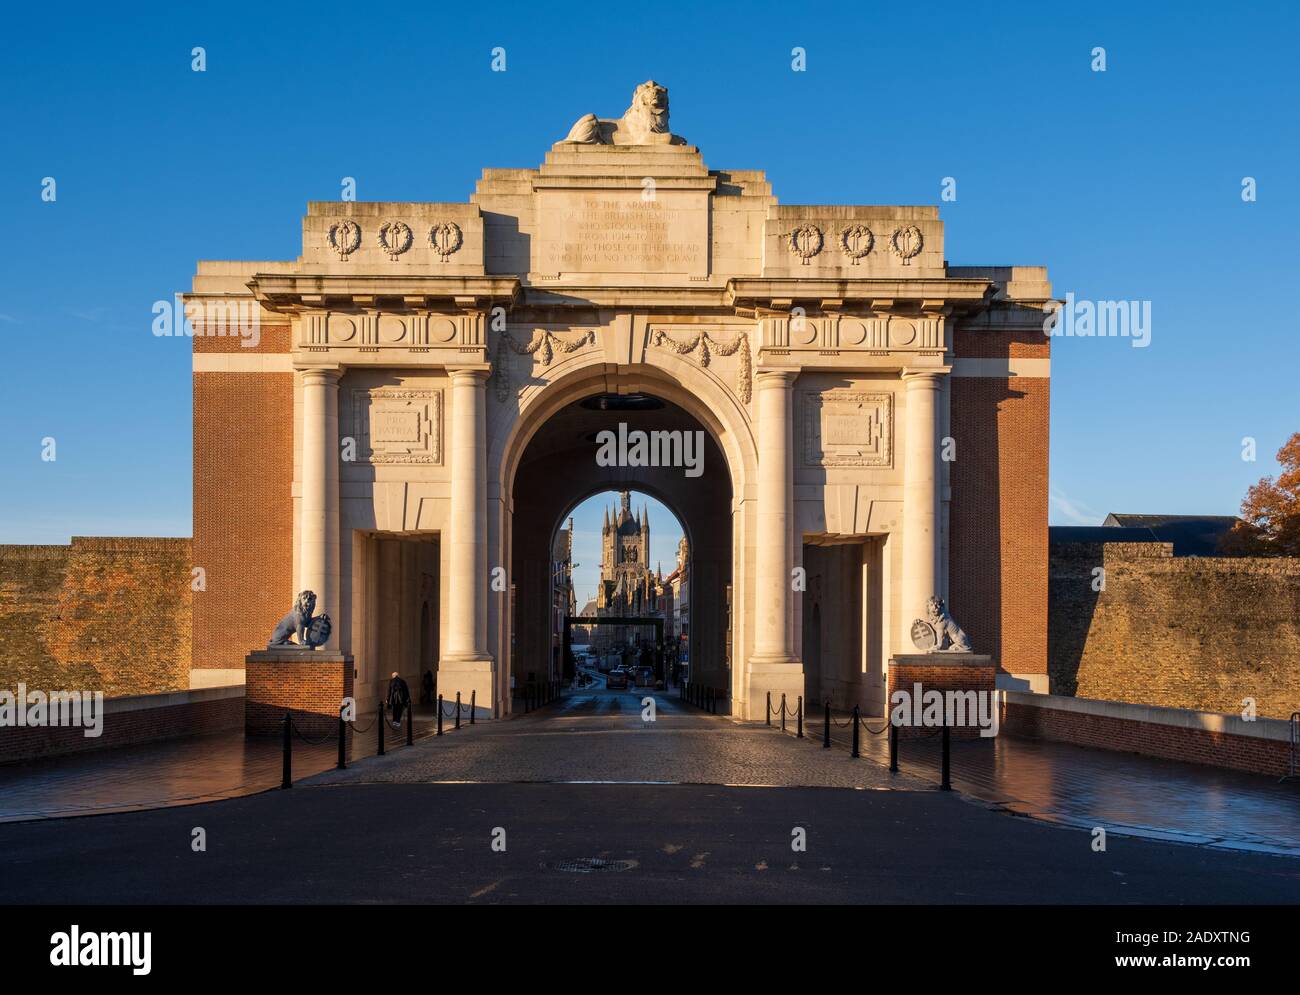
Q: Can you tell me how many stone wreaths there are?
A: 6